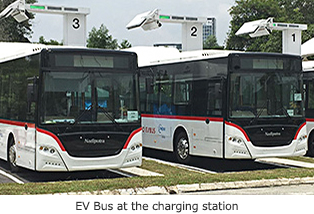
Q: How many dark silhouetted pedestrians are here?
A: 0